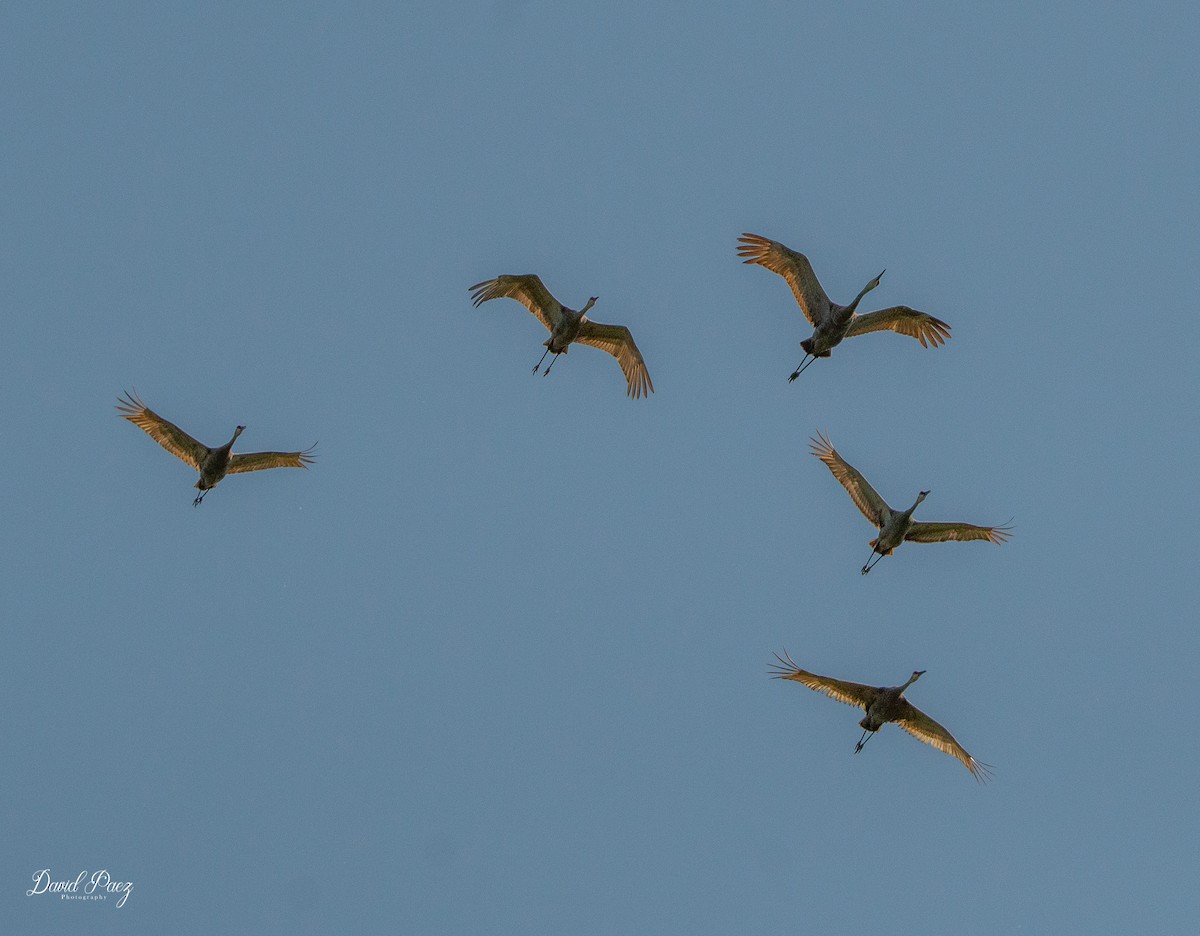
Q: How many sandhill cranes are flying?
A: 5